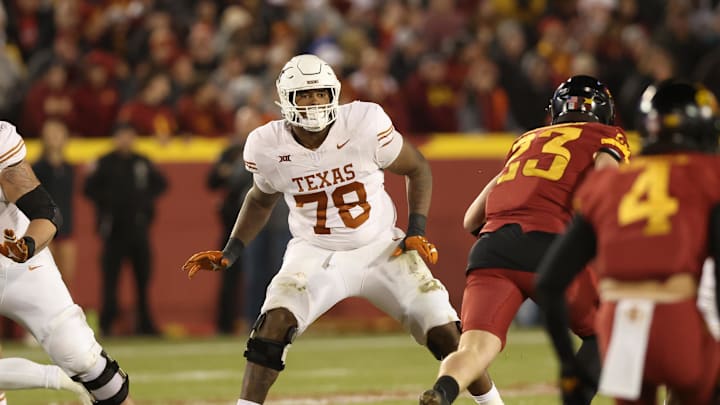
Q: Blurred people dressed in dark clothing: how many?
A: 3